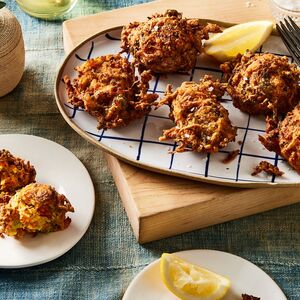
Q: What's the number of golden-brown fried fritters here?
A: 7